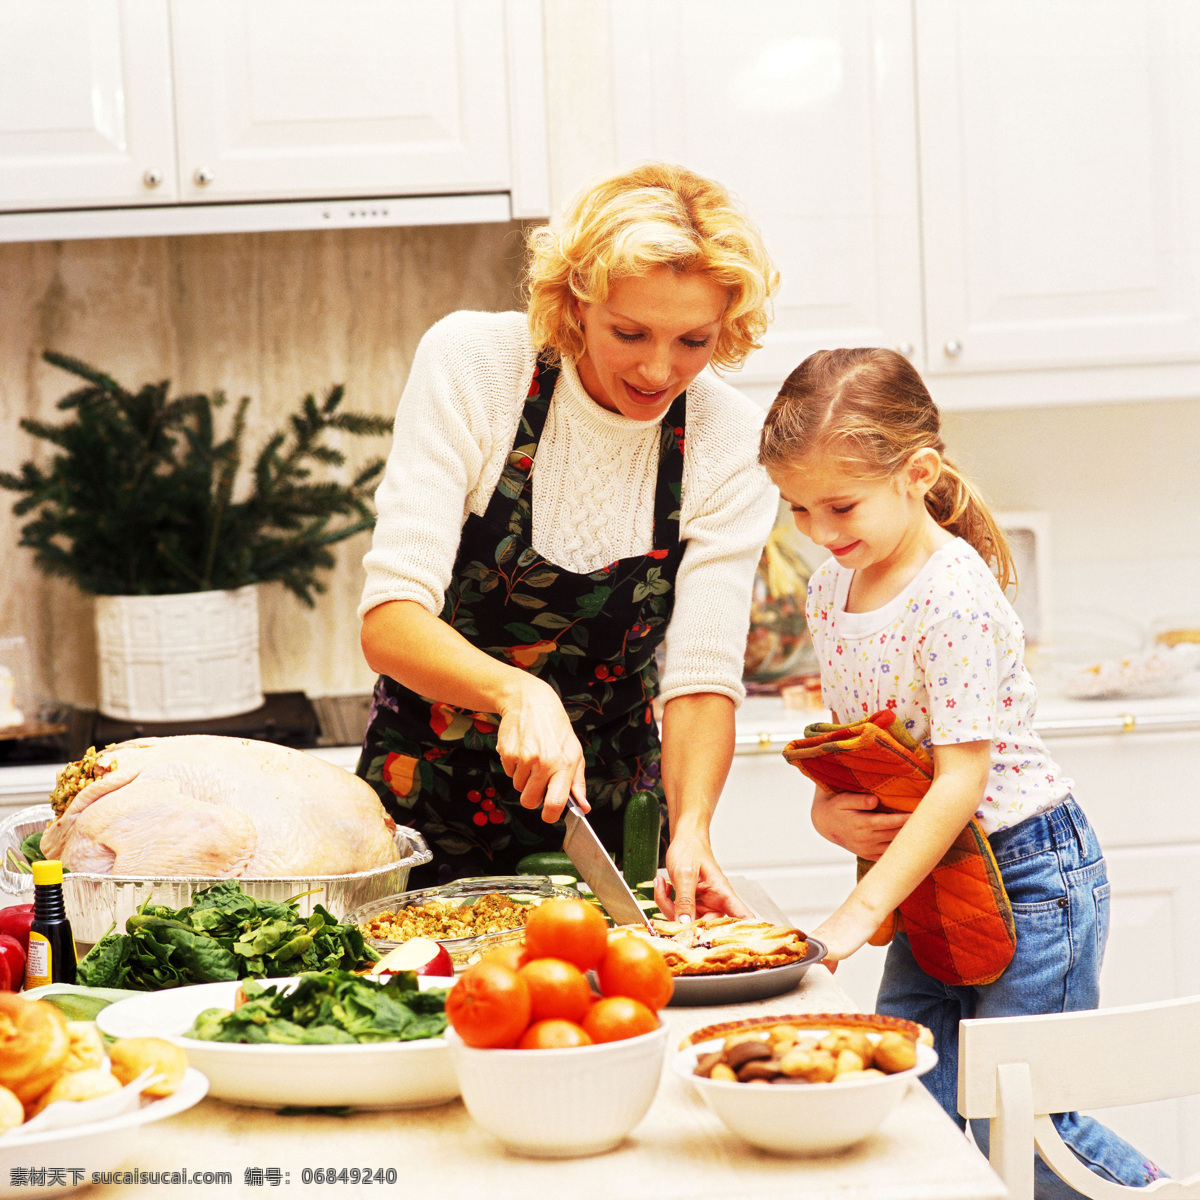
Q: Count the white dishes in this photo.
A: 4